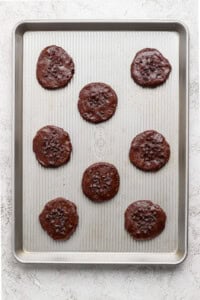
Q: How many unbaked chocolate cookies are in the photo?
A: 8